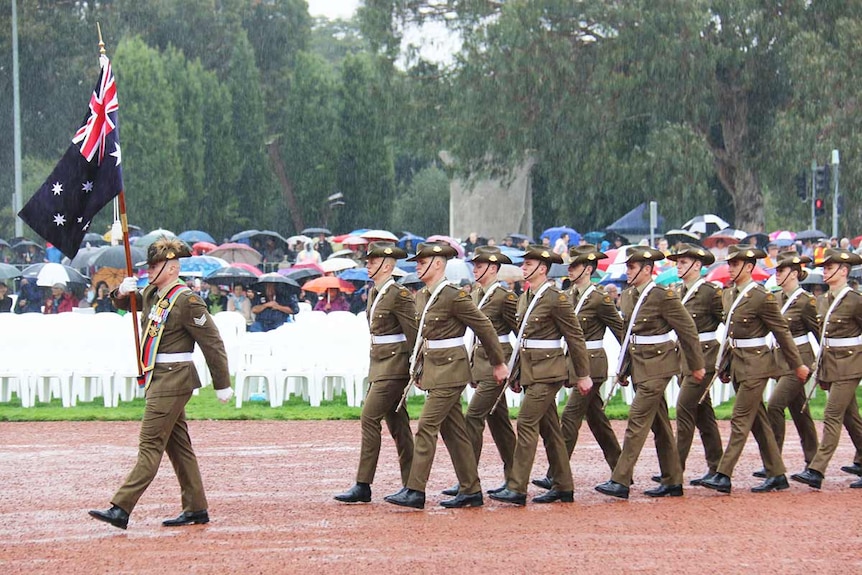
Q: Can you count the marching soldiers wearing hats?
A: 11